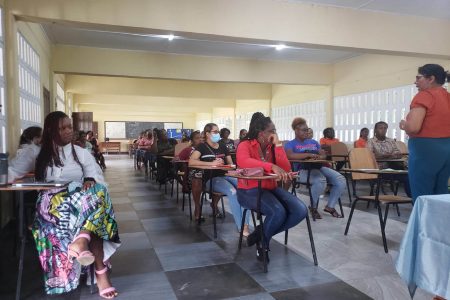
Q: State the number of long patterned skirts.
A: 1